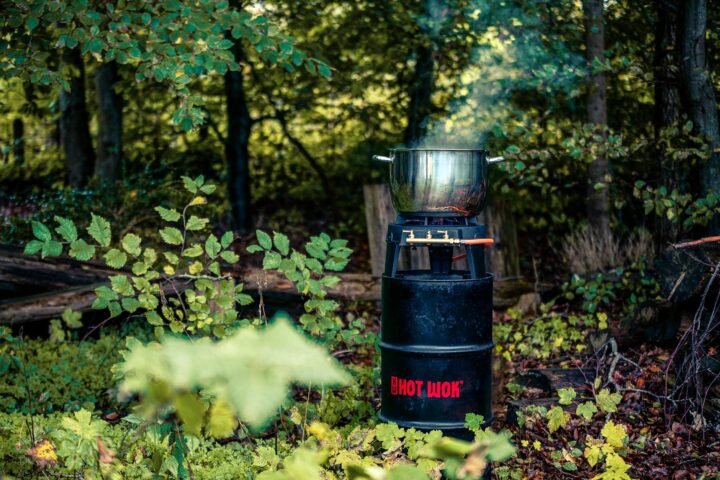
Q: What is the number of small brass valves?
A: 3